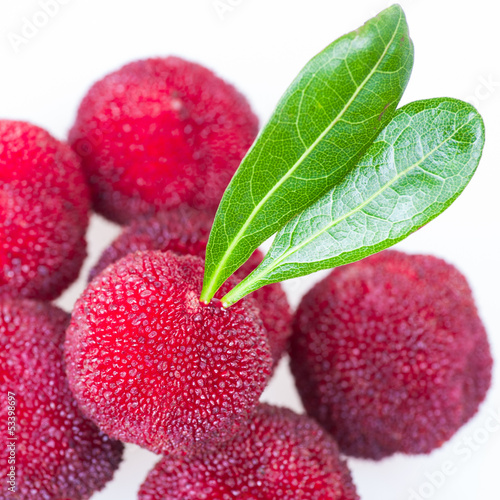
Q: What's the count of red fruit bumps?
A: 7